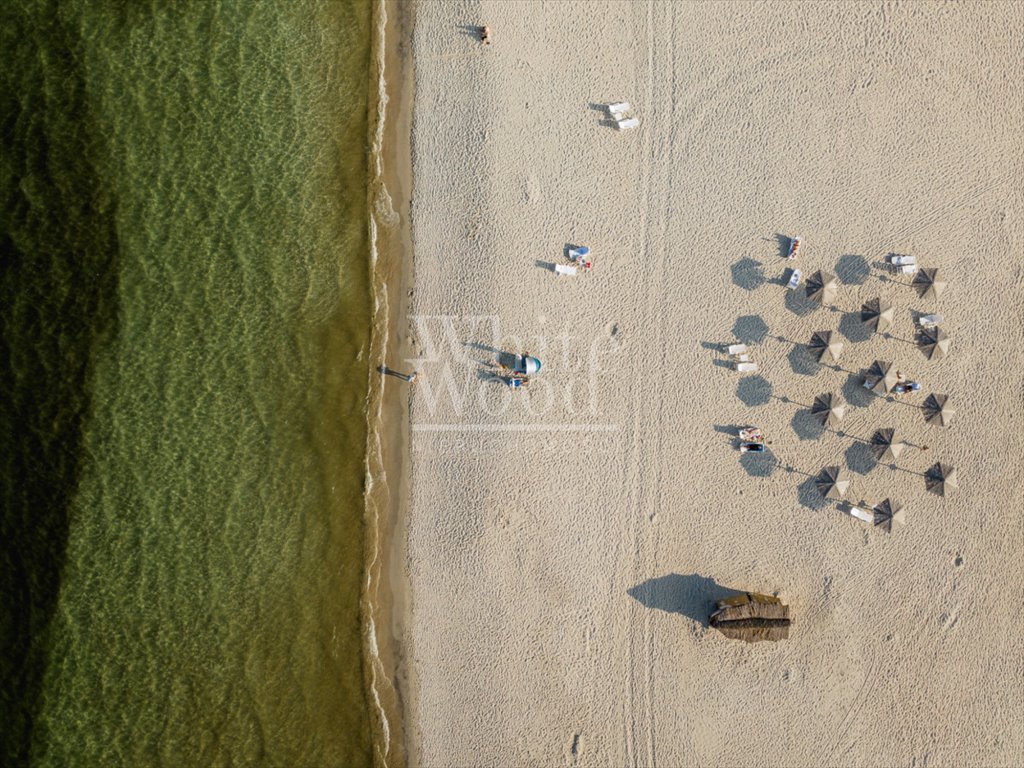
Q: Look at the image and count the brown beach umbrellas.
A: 12